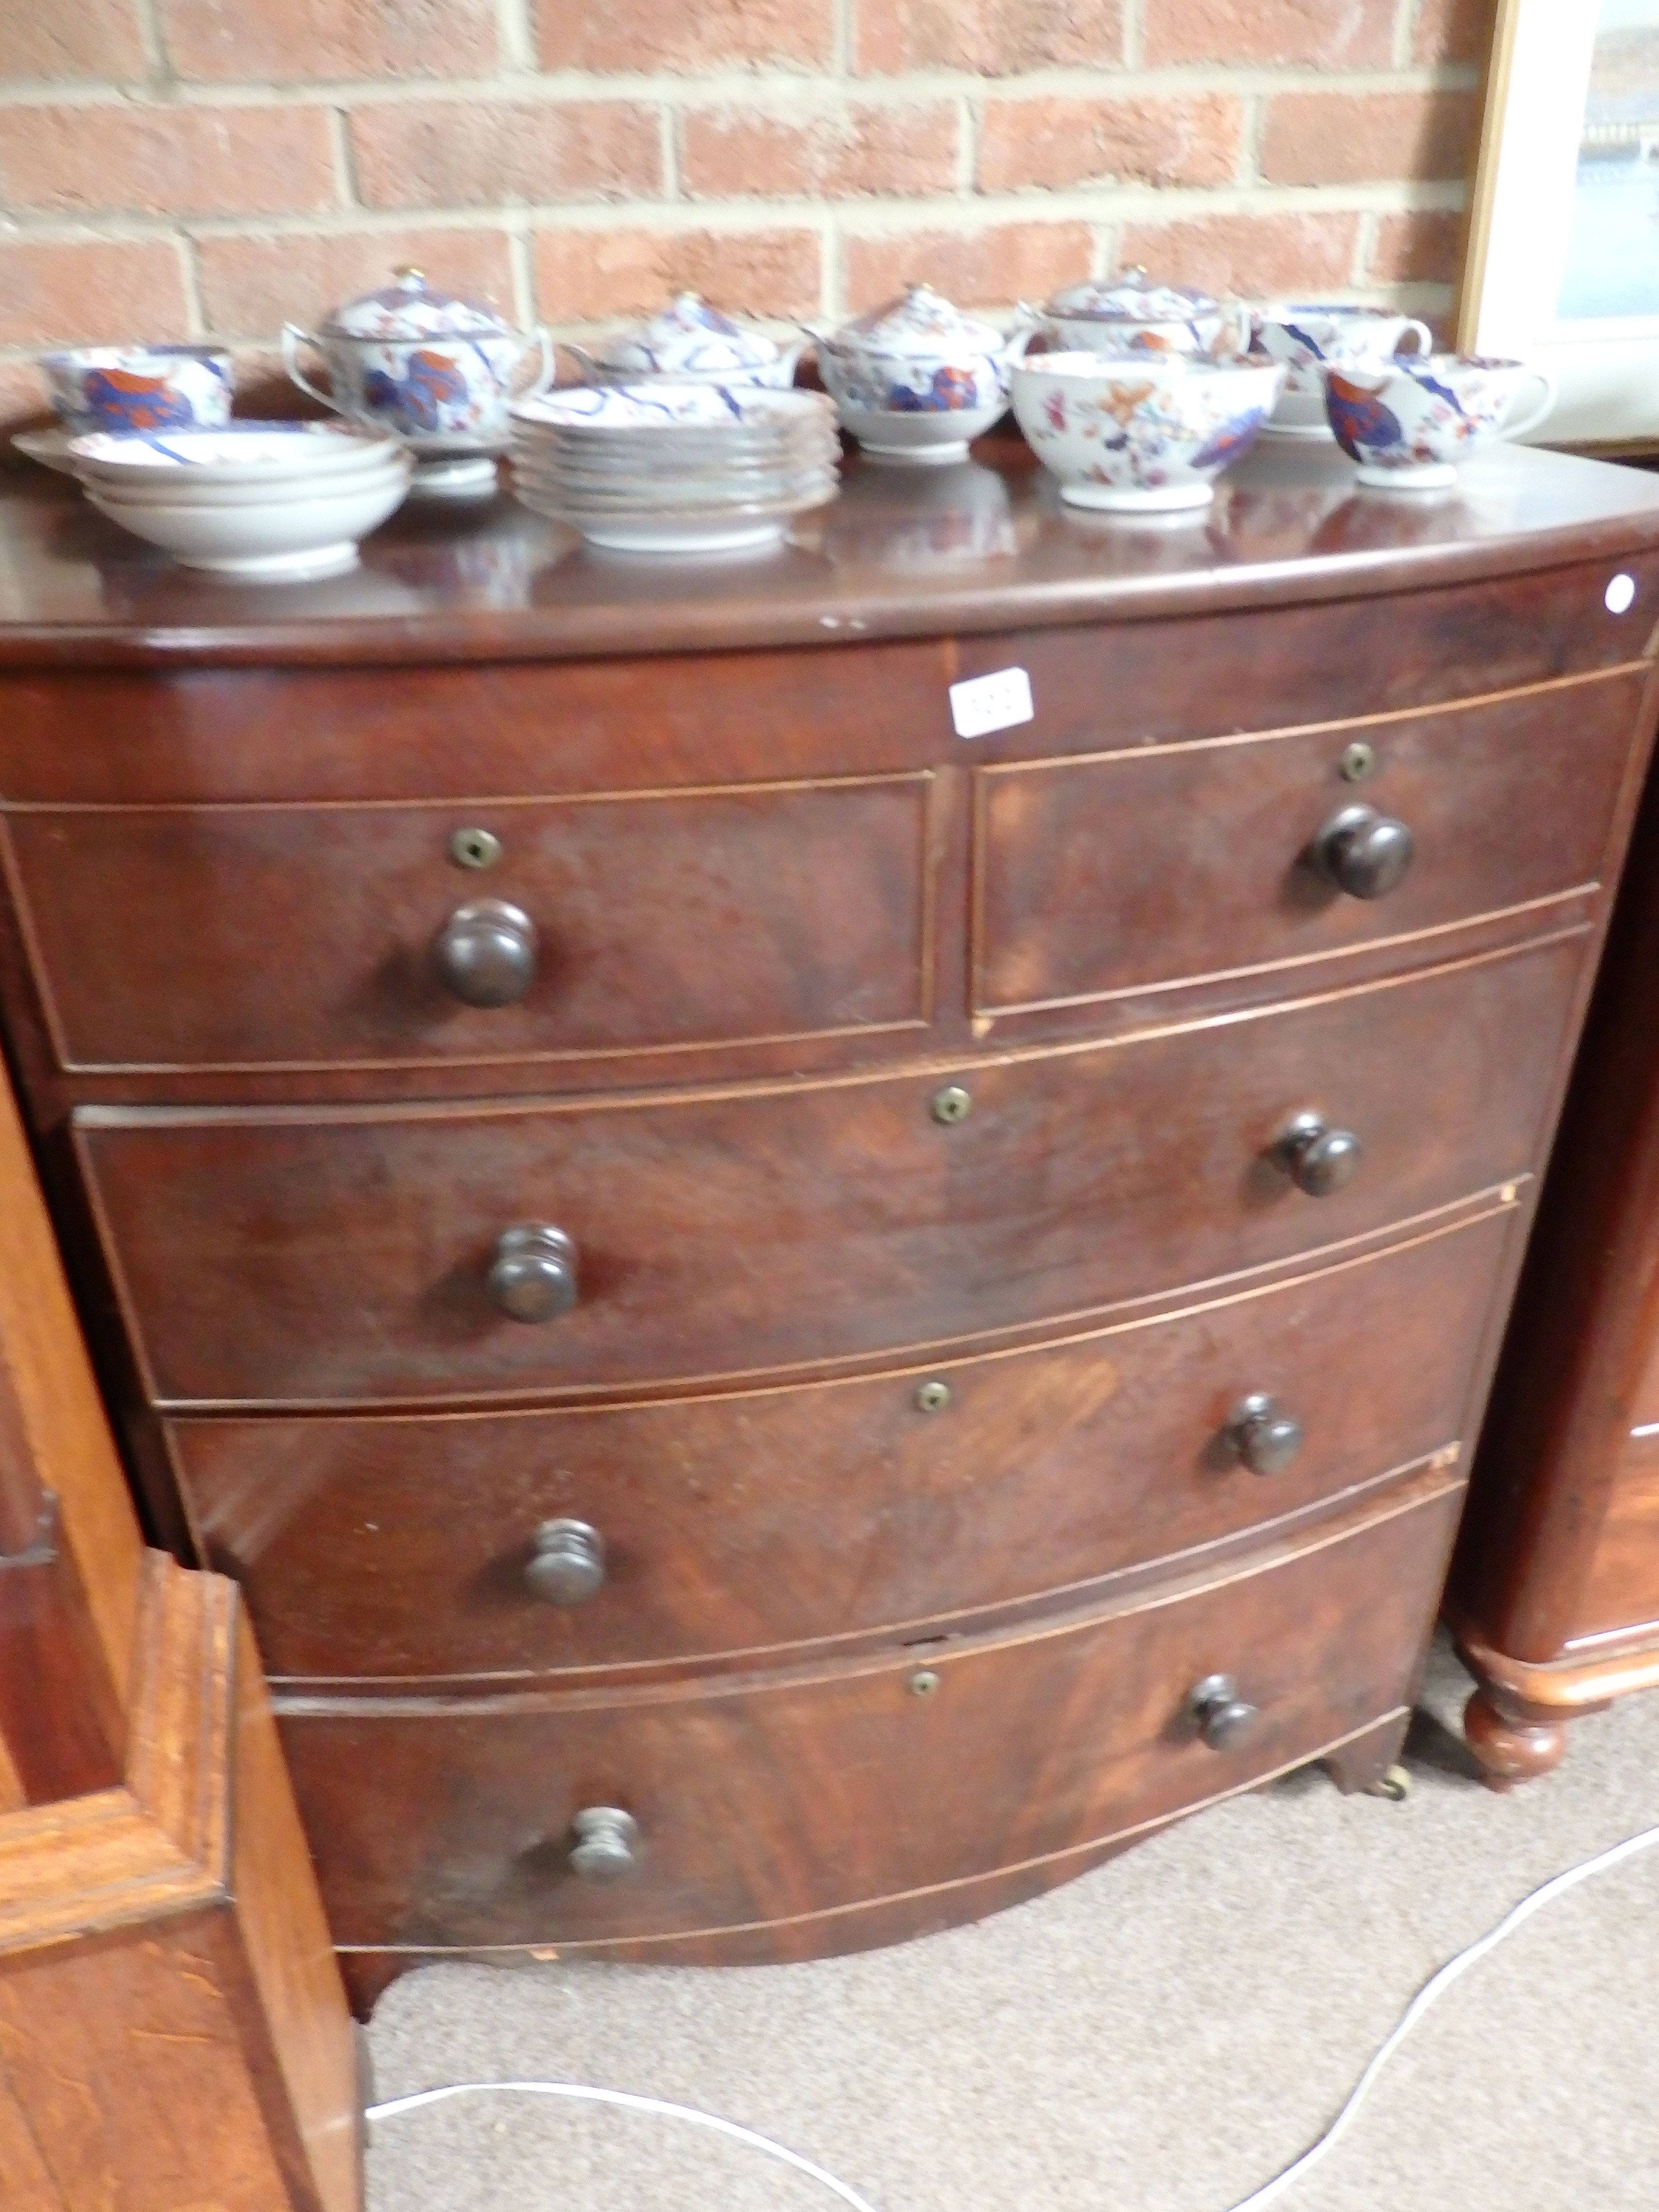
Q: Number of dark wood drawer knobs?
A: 8